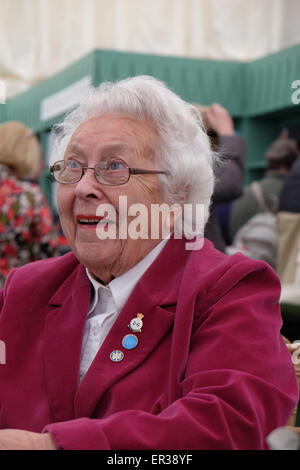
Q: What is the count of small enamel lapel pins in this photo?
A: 3